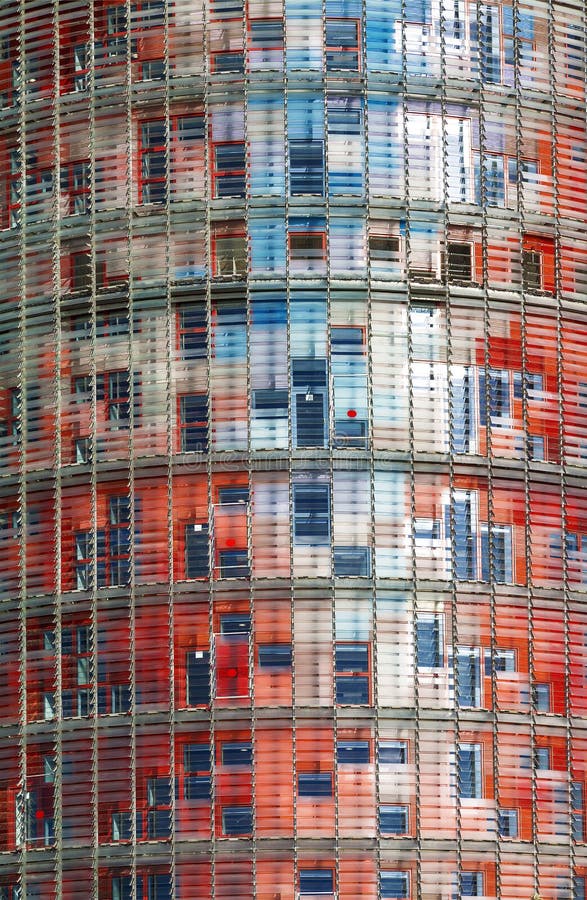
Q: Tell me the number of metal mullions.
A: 15